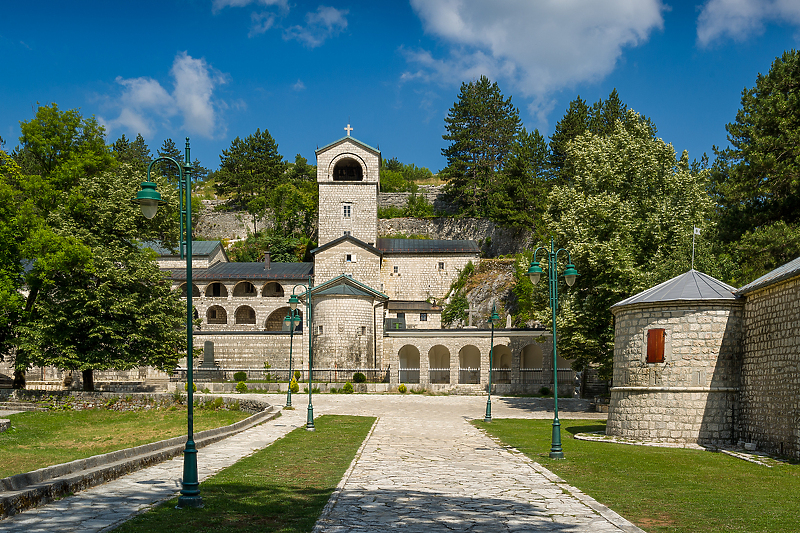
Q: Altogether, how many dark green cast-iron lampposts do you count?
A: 5